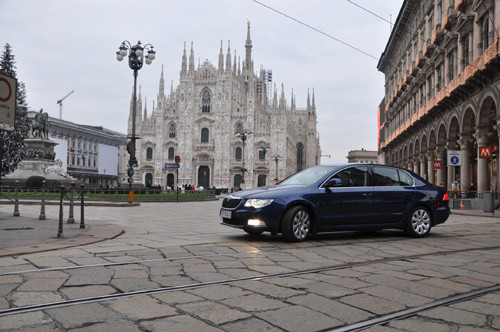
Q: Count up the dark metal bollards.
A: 5